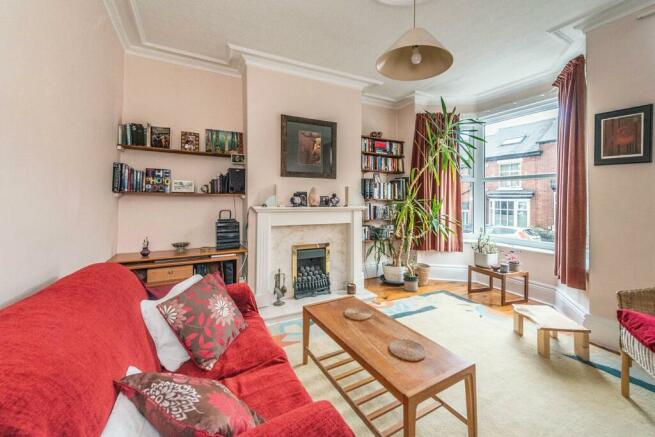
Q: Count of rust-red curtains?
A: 2